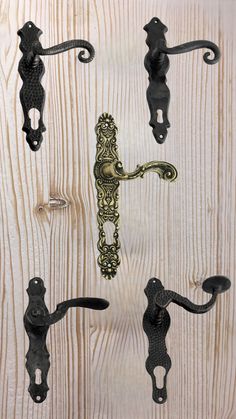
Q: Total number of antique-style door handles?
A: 5